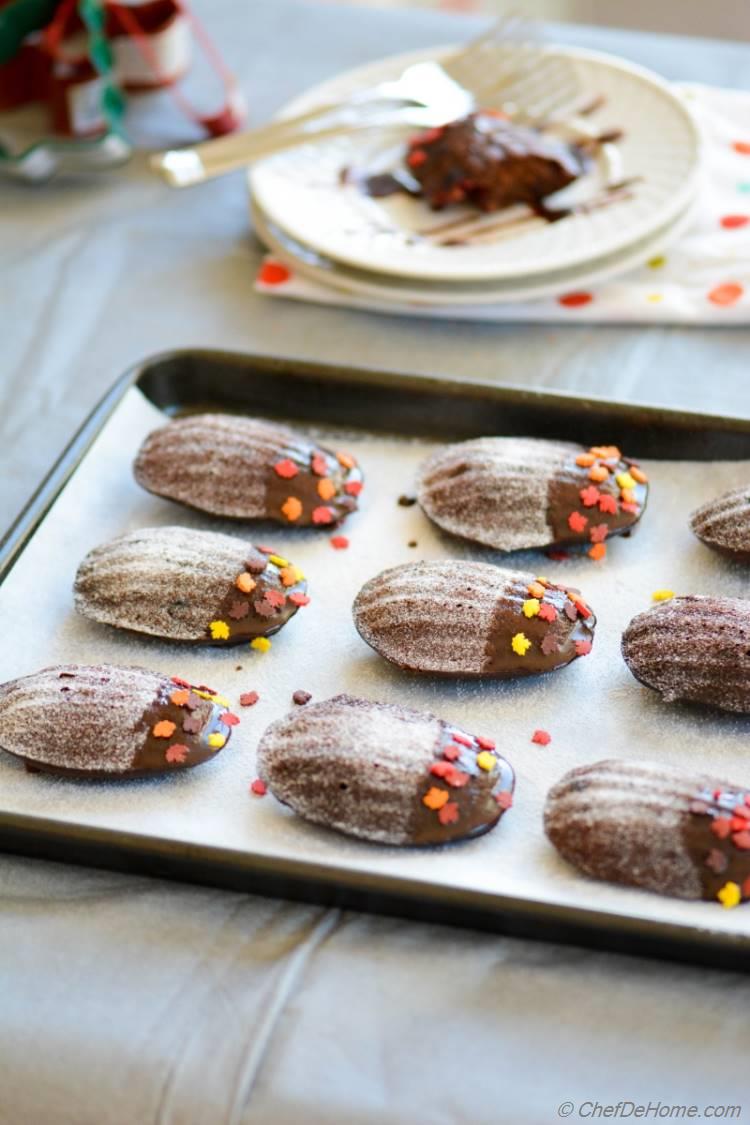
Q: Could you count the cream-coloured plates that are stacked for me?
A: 2